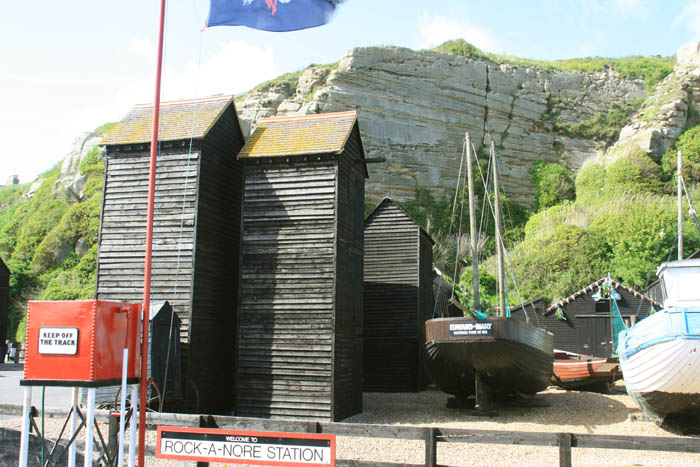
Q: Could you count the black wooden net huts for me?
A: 3